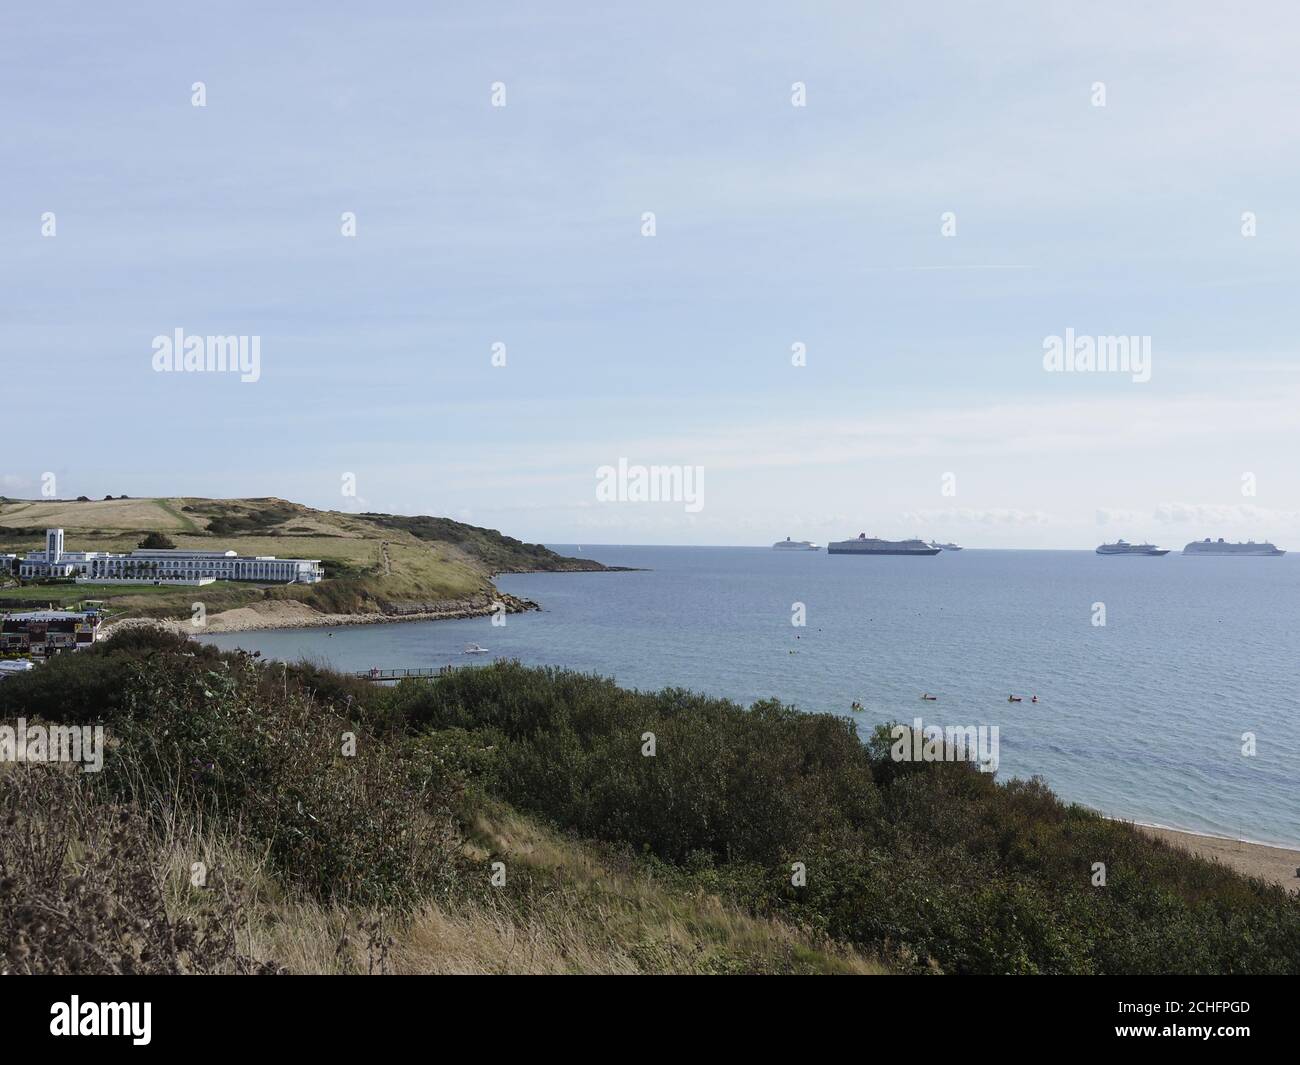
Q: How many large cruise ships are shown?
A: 5